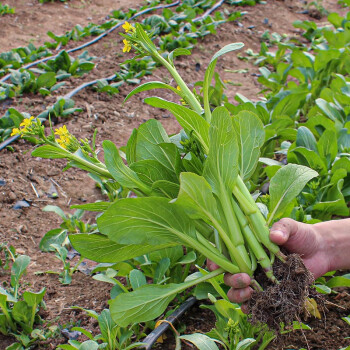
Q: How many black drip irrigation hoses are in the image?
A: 3